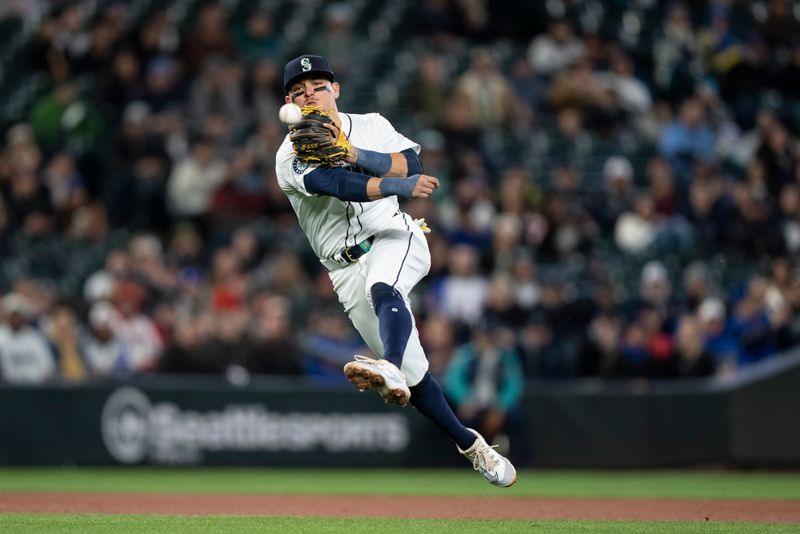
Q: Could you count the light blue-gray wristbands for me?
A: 2